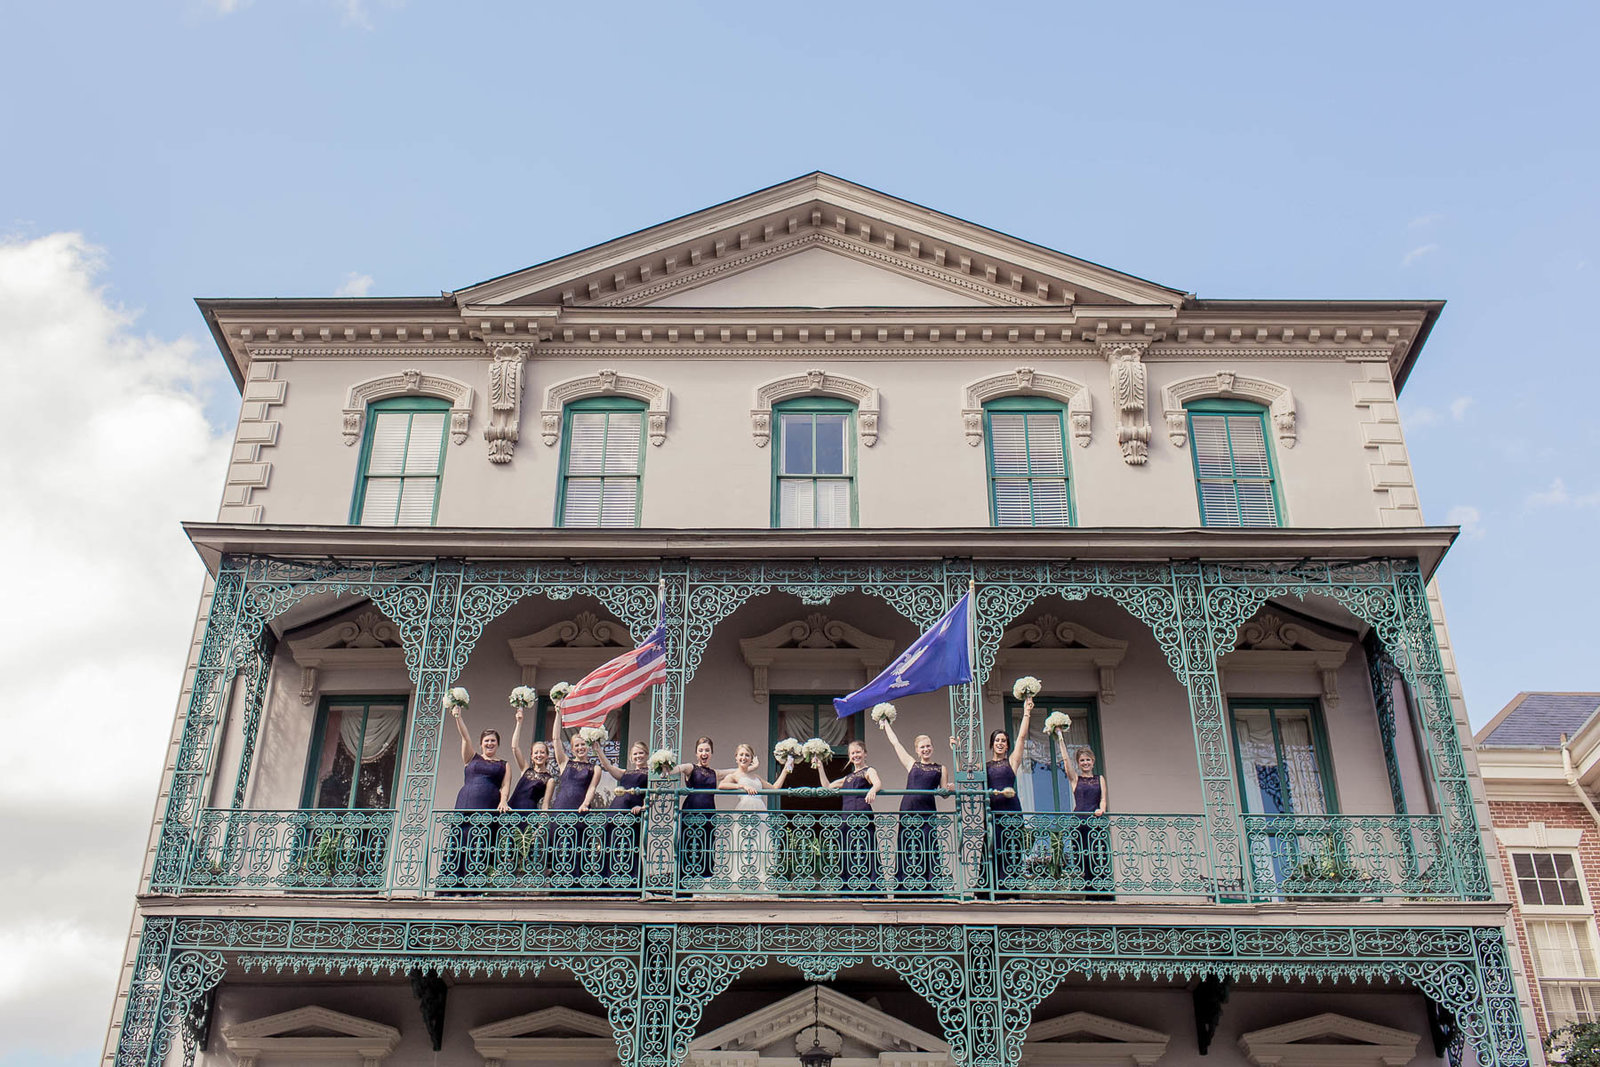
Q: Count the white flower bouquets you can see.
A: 10